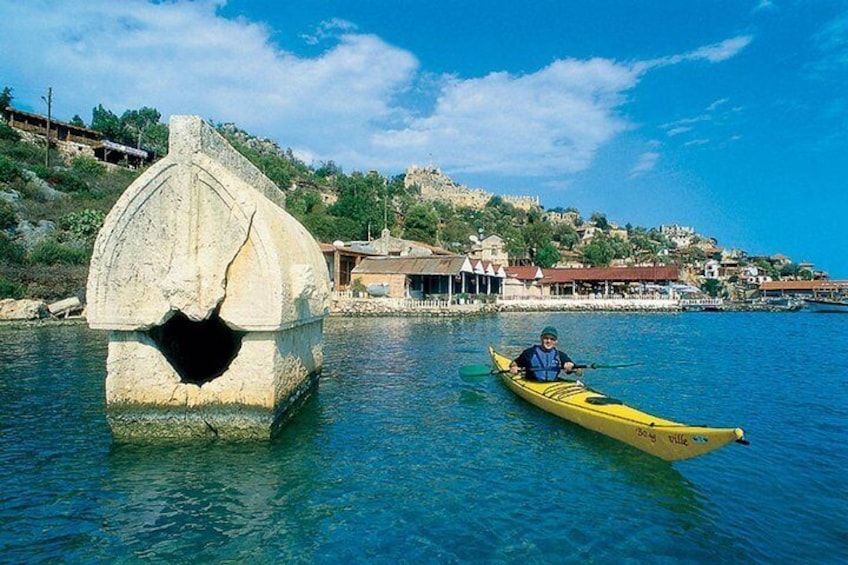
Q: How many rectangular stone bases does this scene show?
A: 1